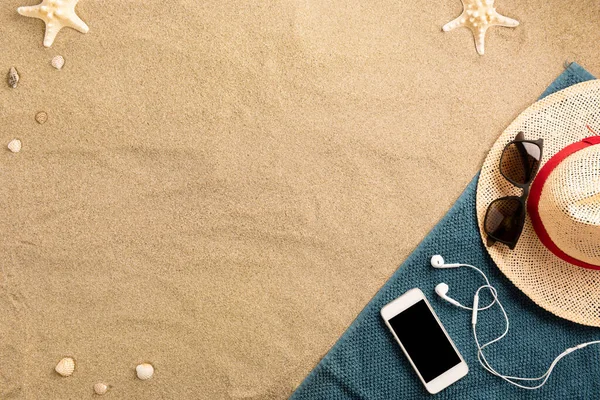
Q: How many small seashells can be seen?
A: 7